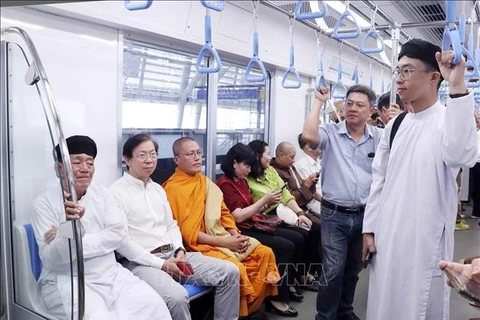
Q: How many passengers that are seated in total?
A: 7